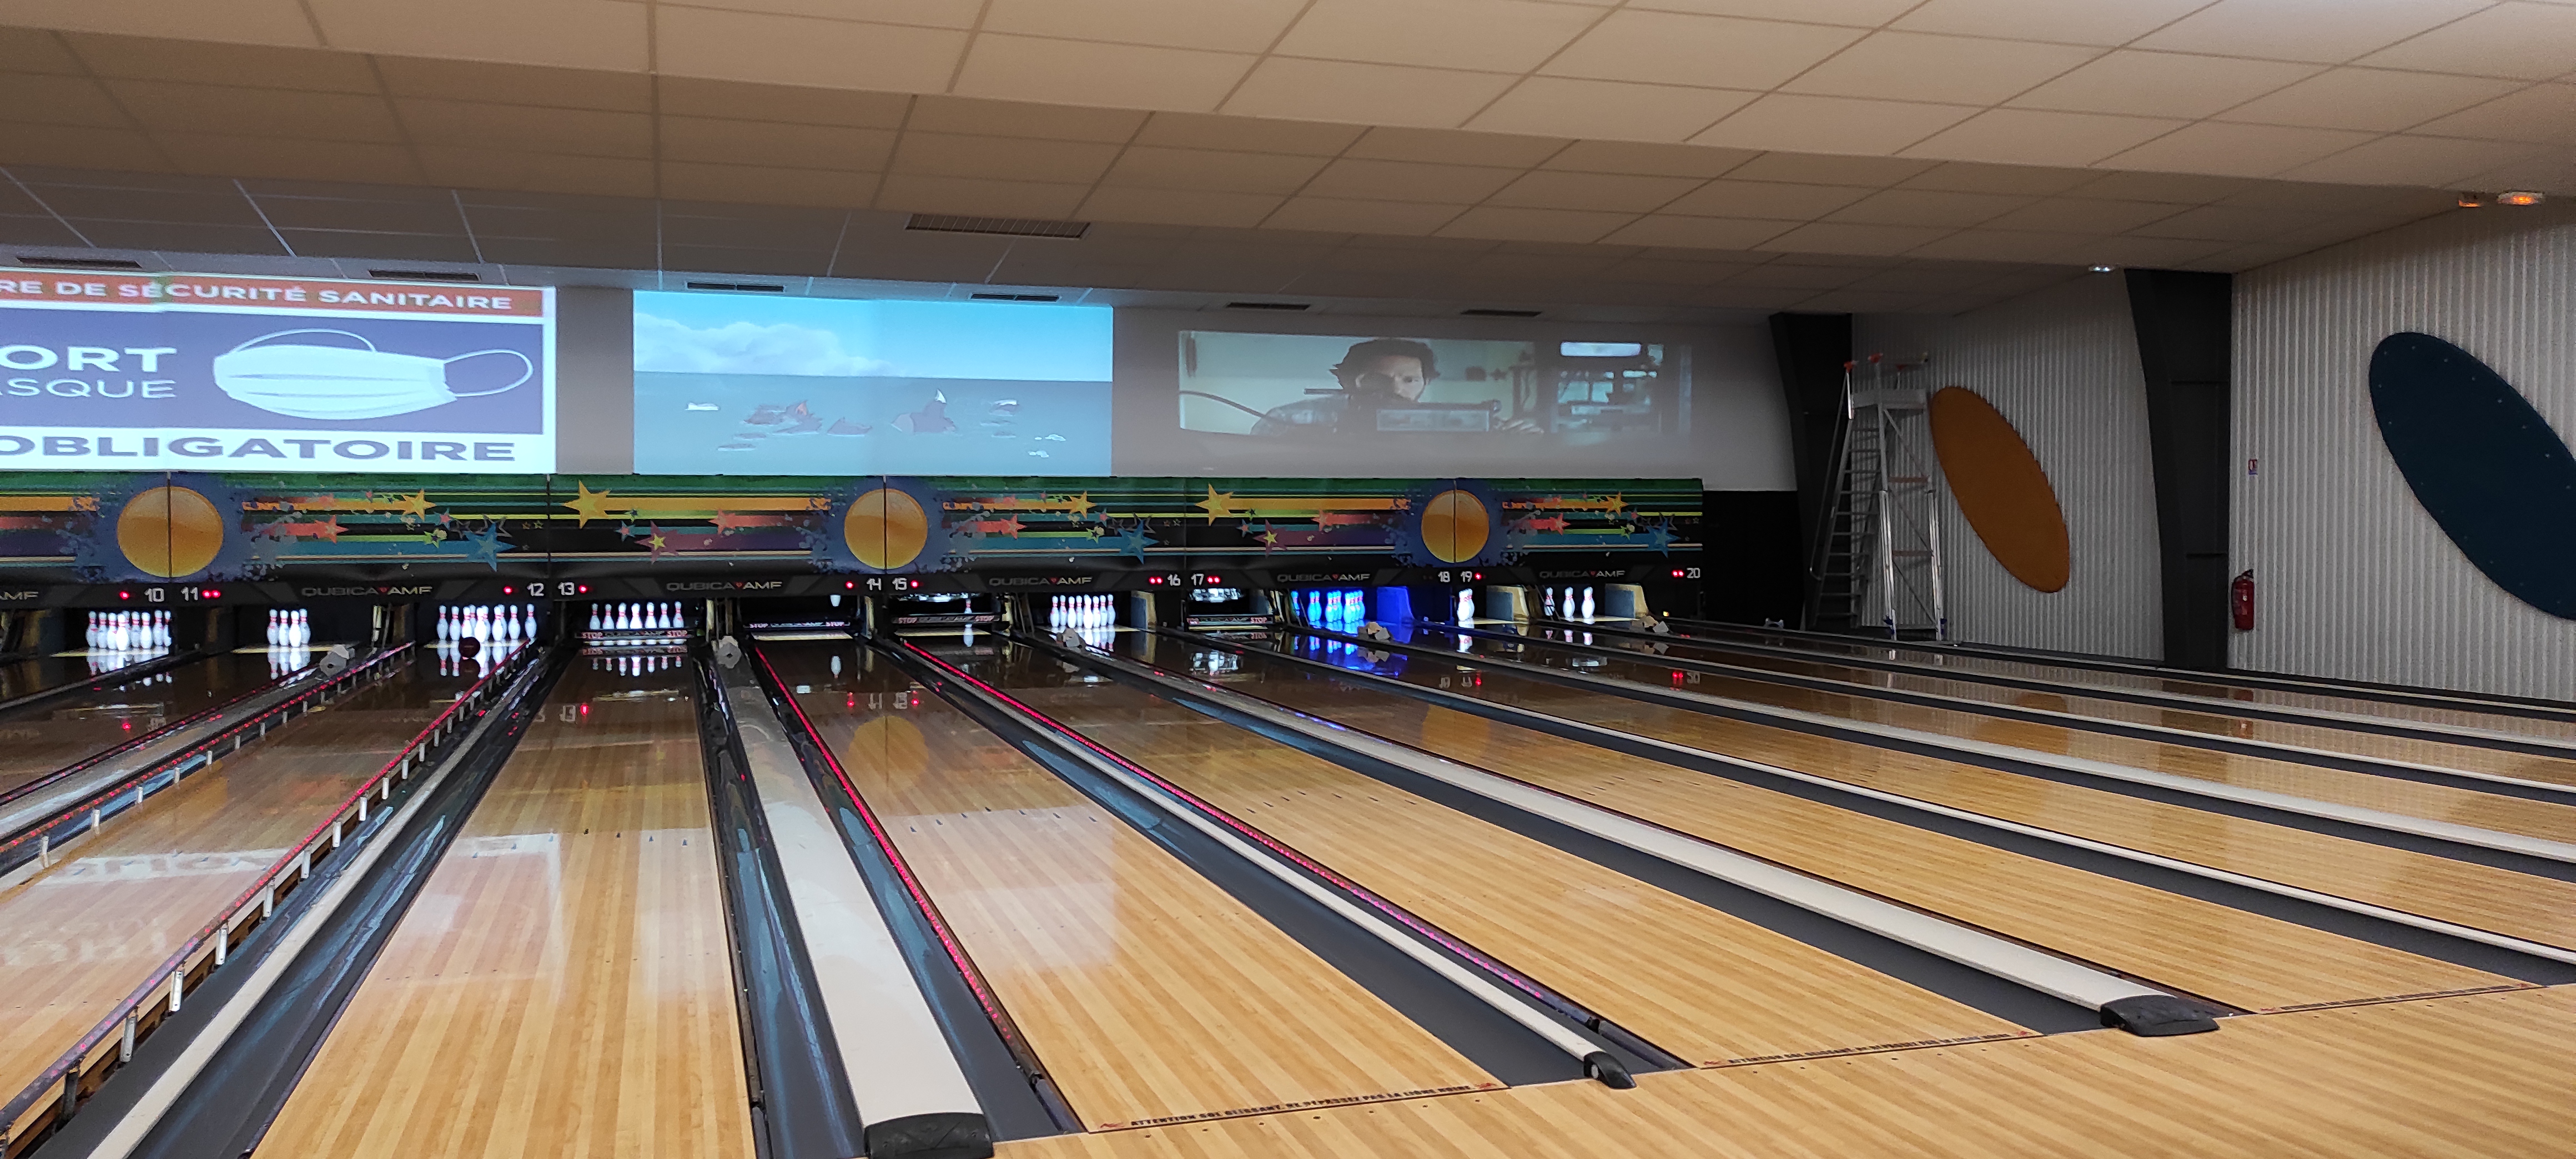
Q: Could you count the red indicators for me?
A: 14